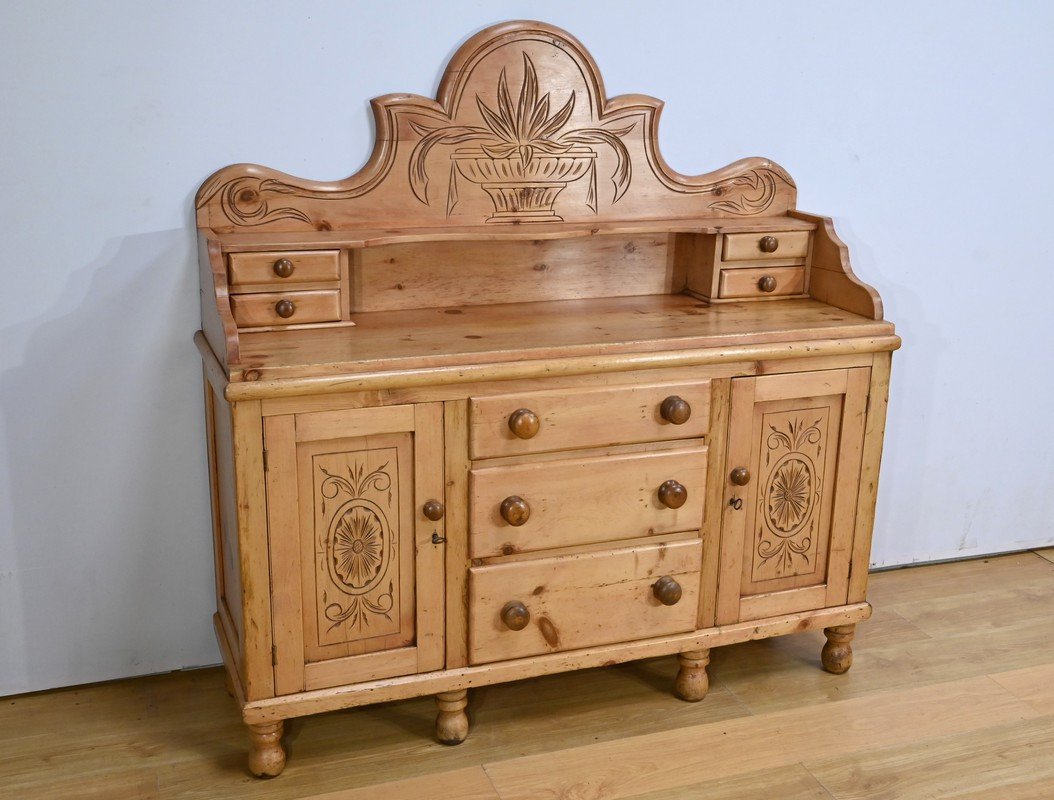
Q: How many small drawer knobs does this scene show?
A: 4